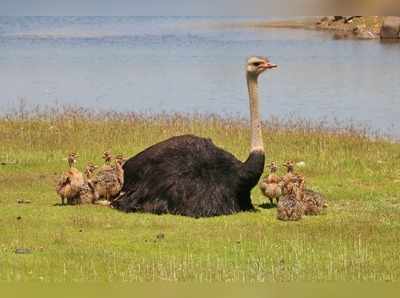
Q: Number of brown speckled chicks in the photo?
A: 8